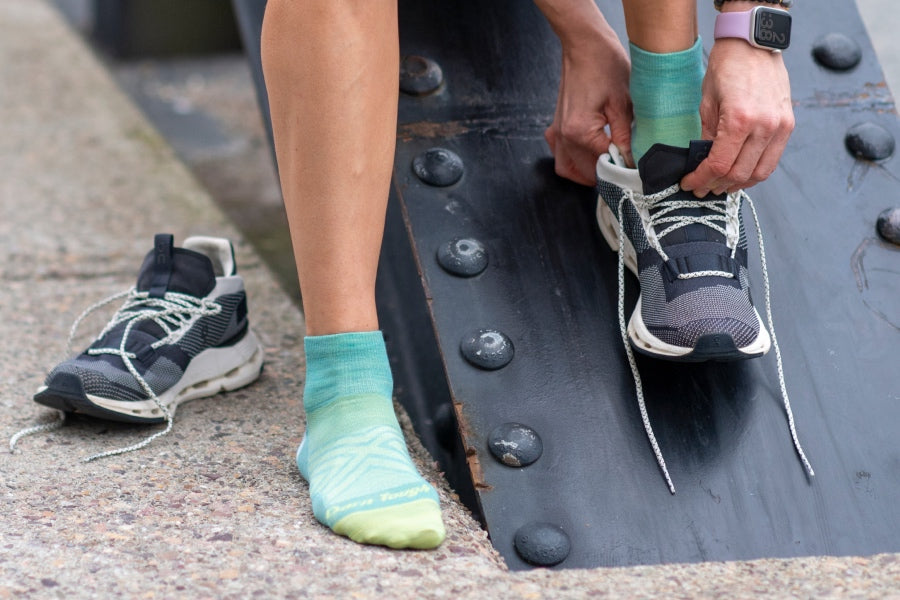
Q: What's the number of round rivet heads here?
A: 9